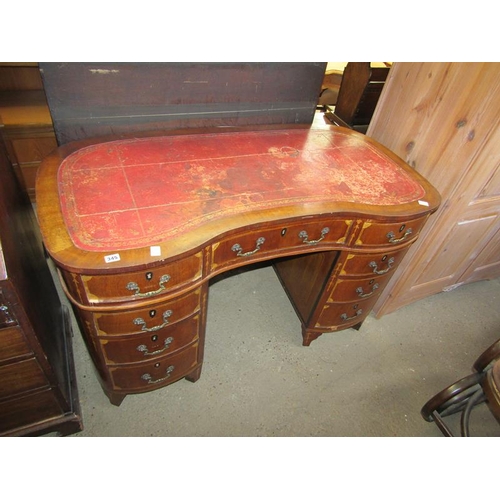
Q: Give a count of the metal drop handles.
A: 10